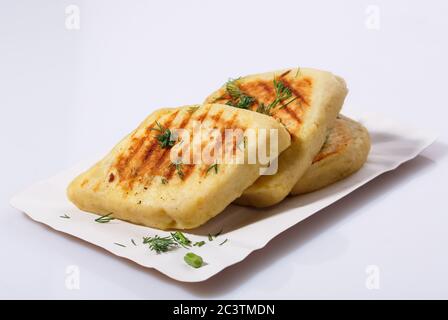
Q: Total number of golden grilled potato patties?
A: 3